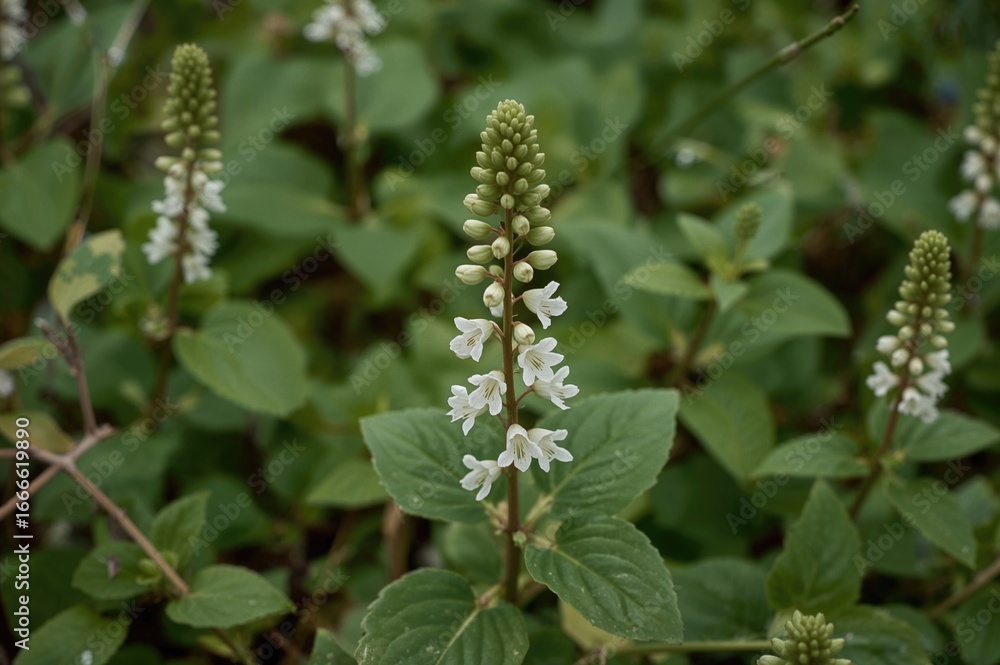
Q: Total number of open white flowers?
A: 9